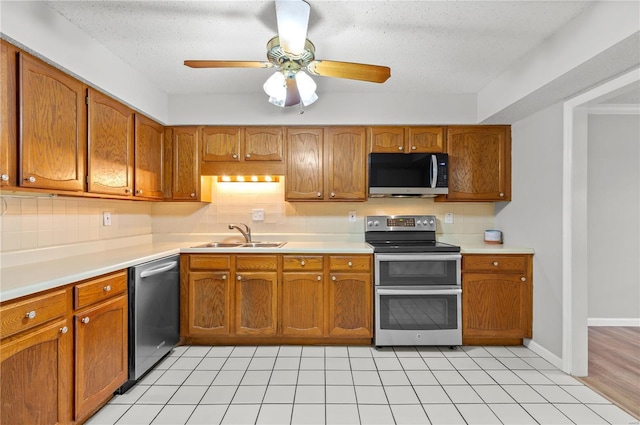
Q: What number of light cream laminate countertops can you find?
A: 2